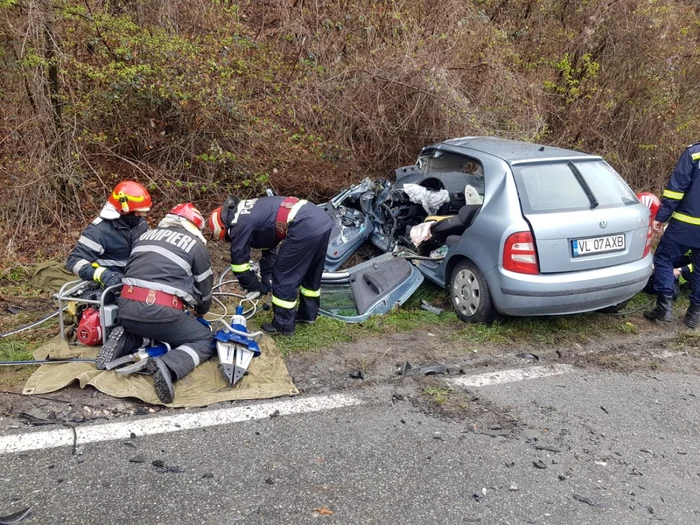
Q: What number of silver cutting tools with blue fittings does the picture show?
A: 2